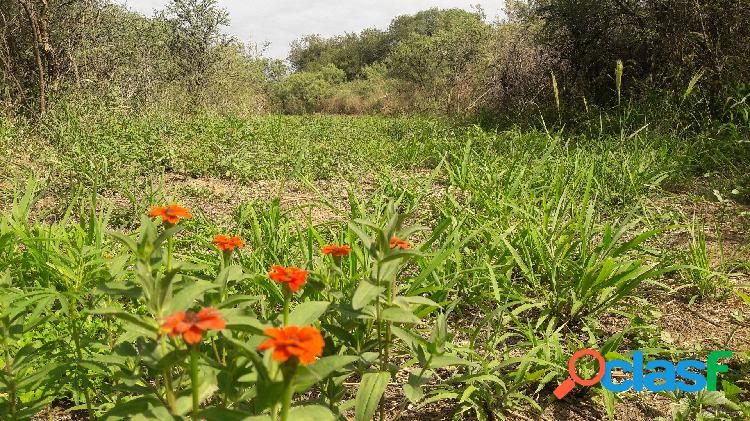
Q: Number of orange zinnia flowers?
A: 7